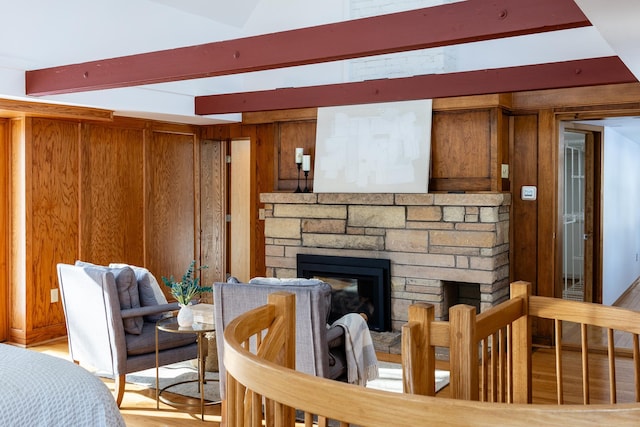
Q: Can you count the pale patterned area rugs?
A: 1